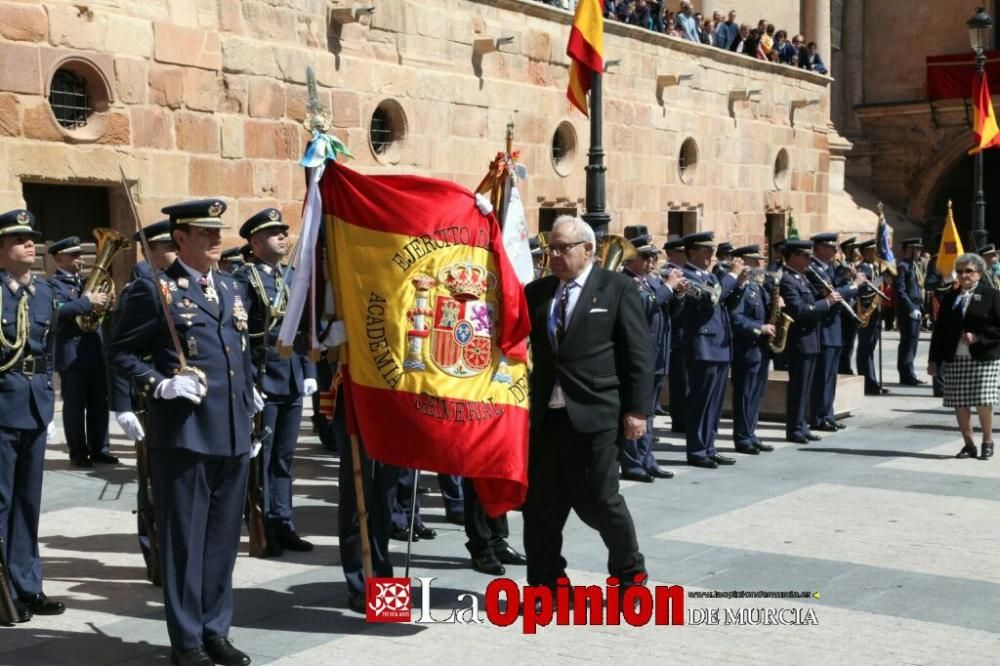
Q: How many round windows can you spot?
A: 5